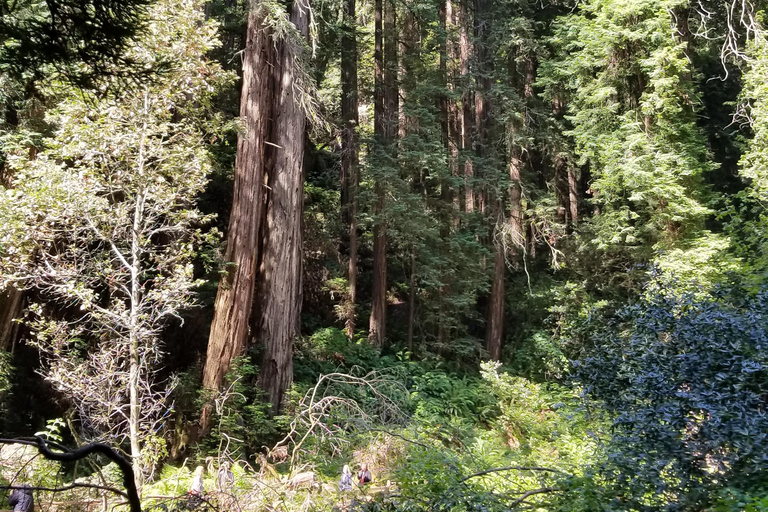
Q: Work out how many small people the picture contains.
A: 5